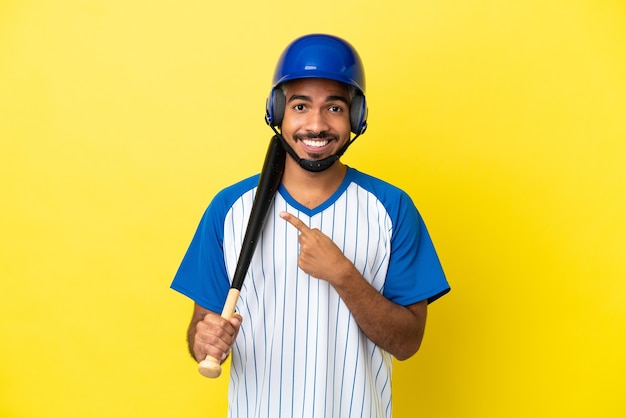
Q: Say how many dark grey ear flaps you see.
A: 2